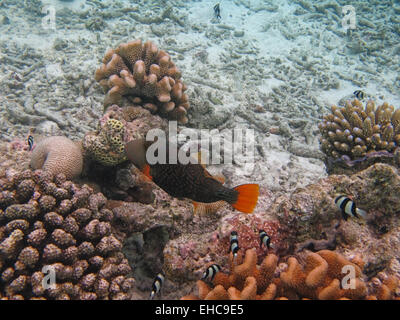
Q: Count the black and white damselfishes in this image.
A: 8